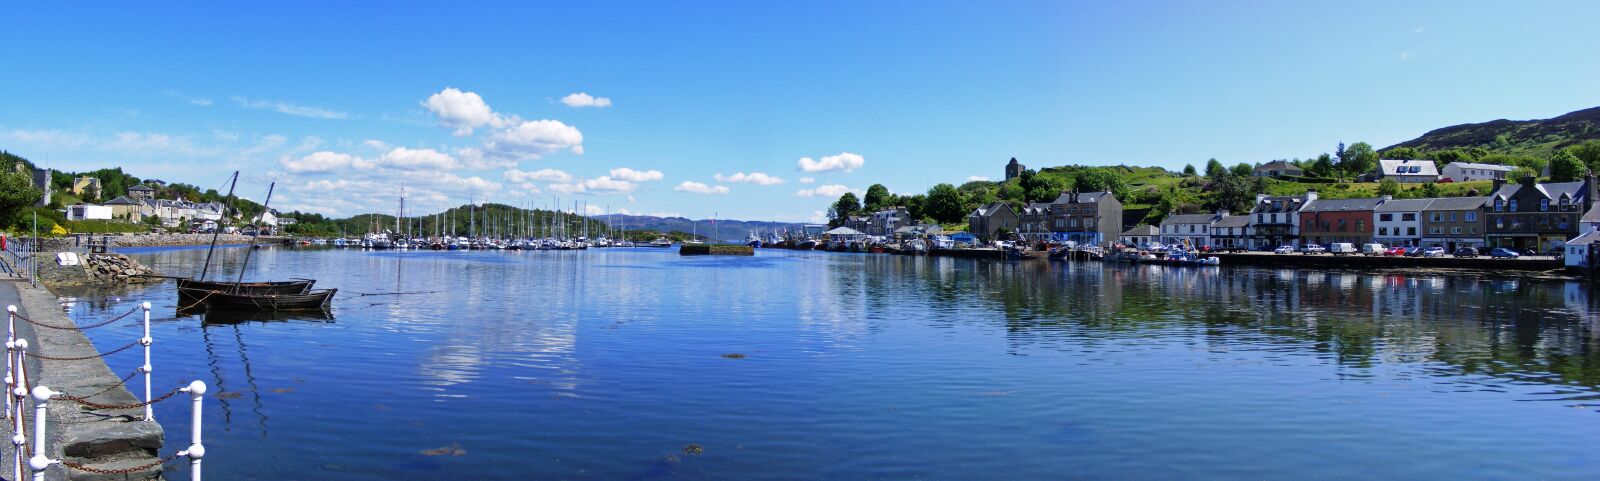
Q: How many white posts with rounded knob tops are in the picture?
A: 5